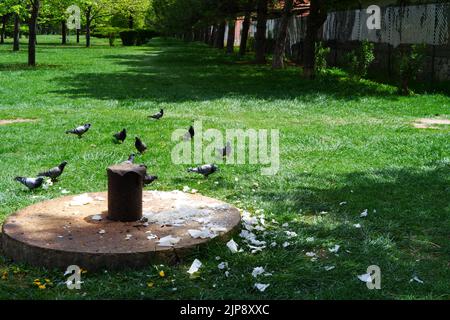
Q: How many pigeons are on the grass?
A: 11